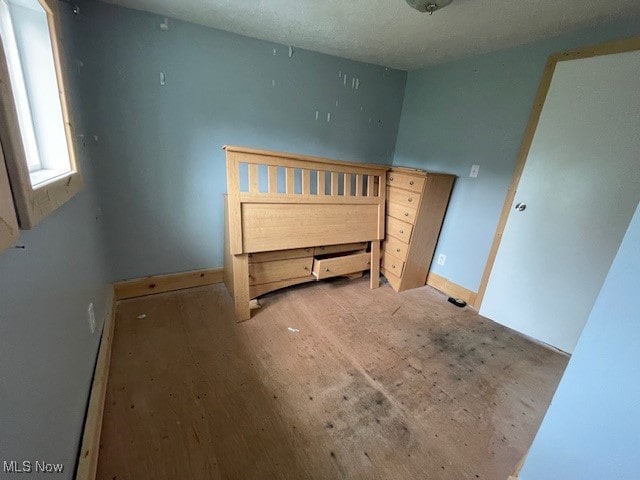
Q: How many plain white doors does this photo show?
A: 1